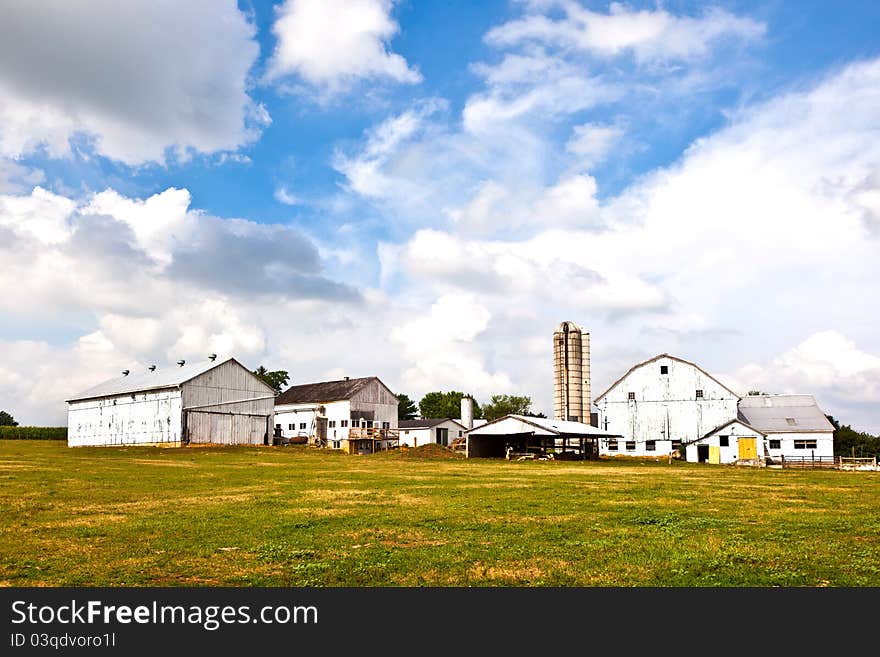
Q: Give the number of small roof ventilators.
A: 4